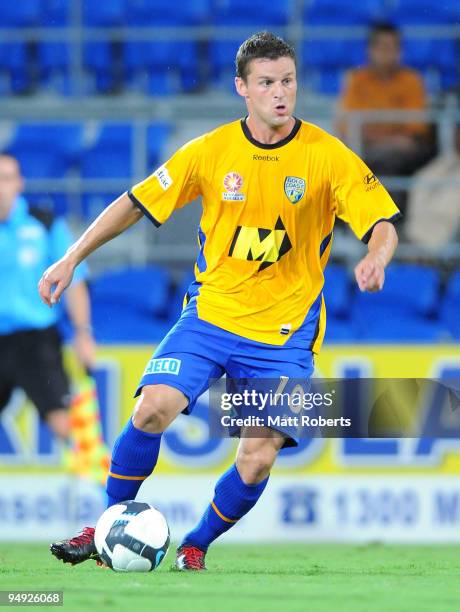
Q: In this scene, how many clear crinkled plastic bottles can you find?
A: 0